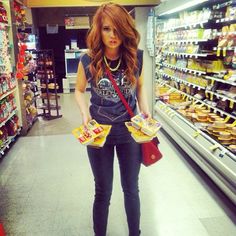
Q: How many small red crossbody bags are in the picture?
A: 1